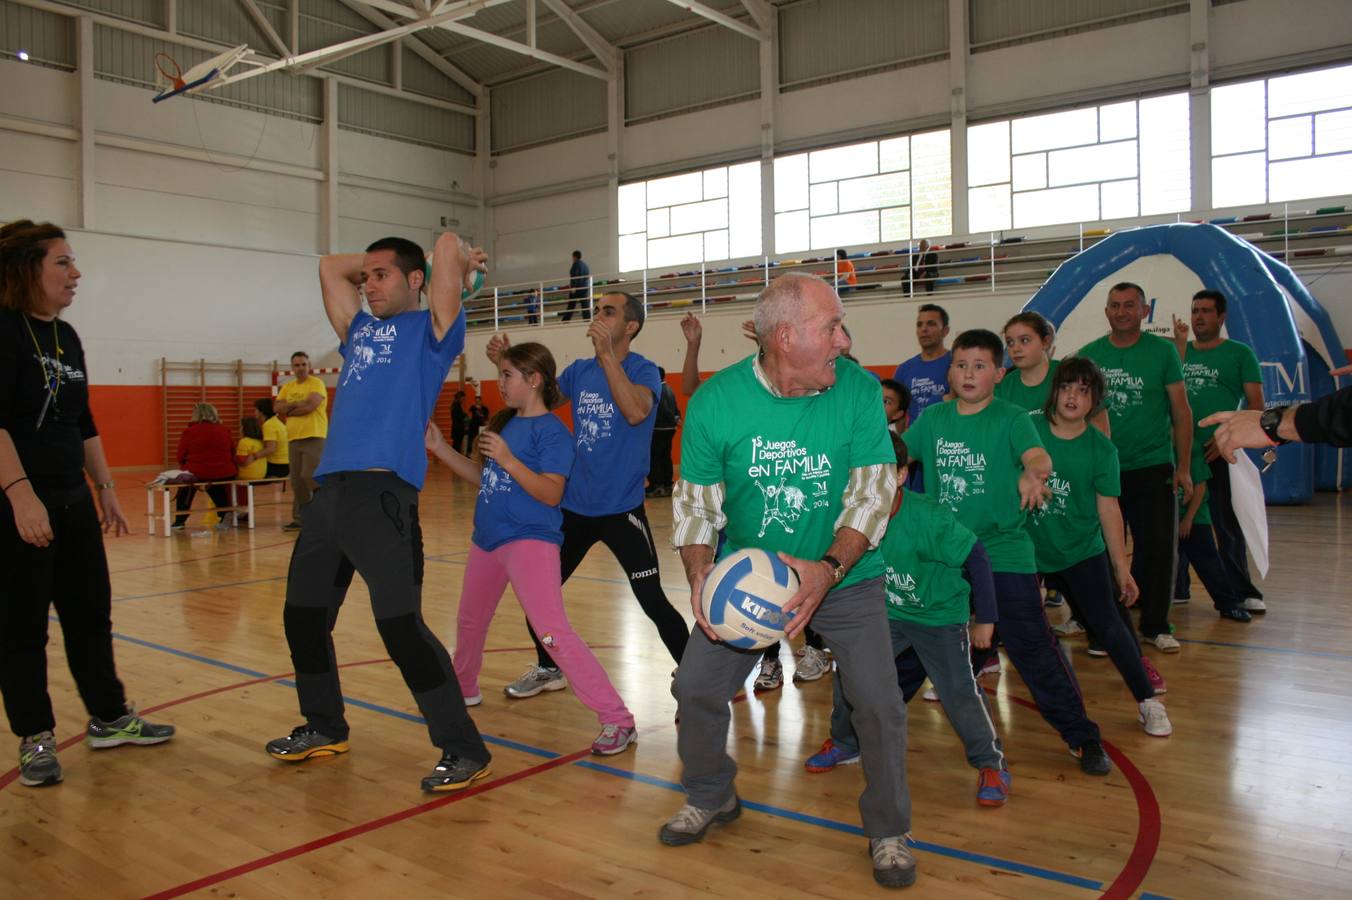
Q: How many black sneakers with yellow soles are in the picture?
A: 2